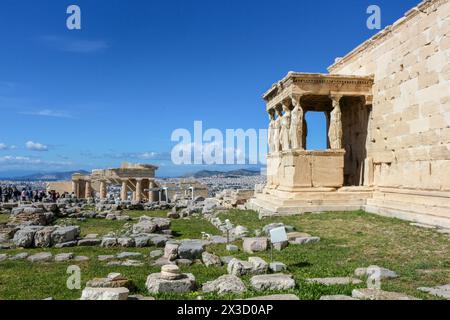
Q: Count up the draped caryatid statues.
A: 5